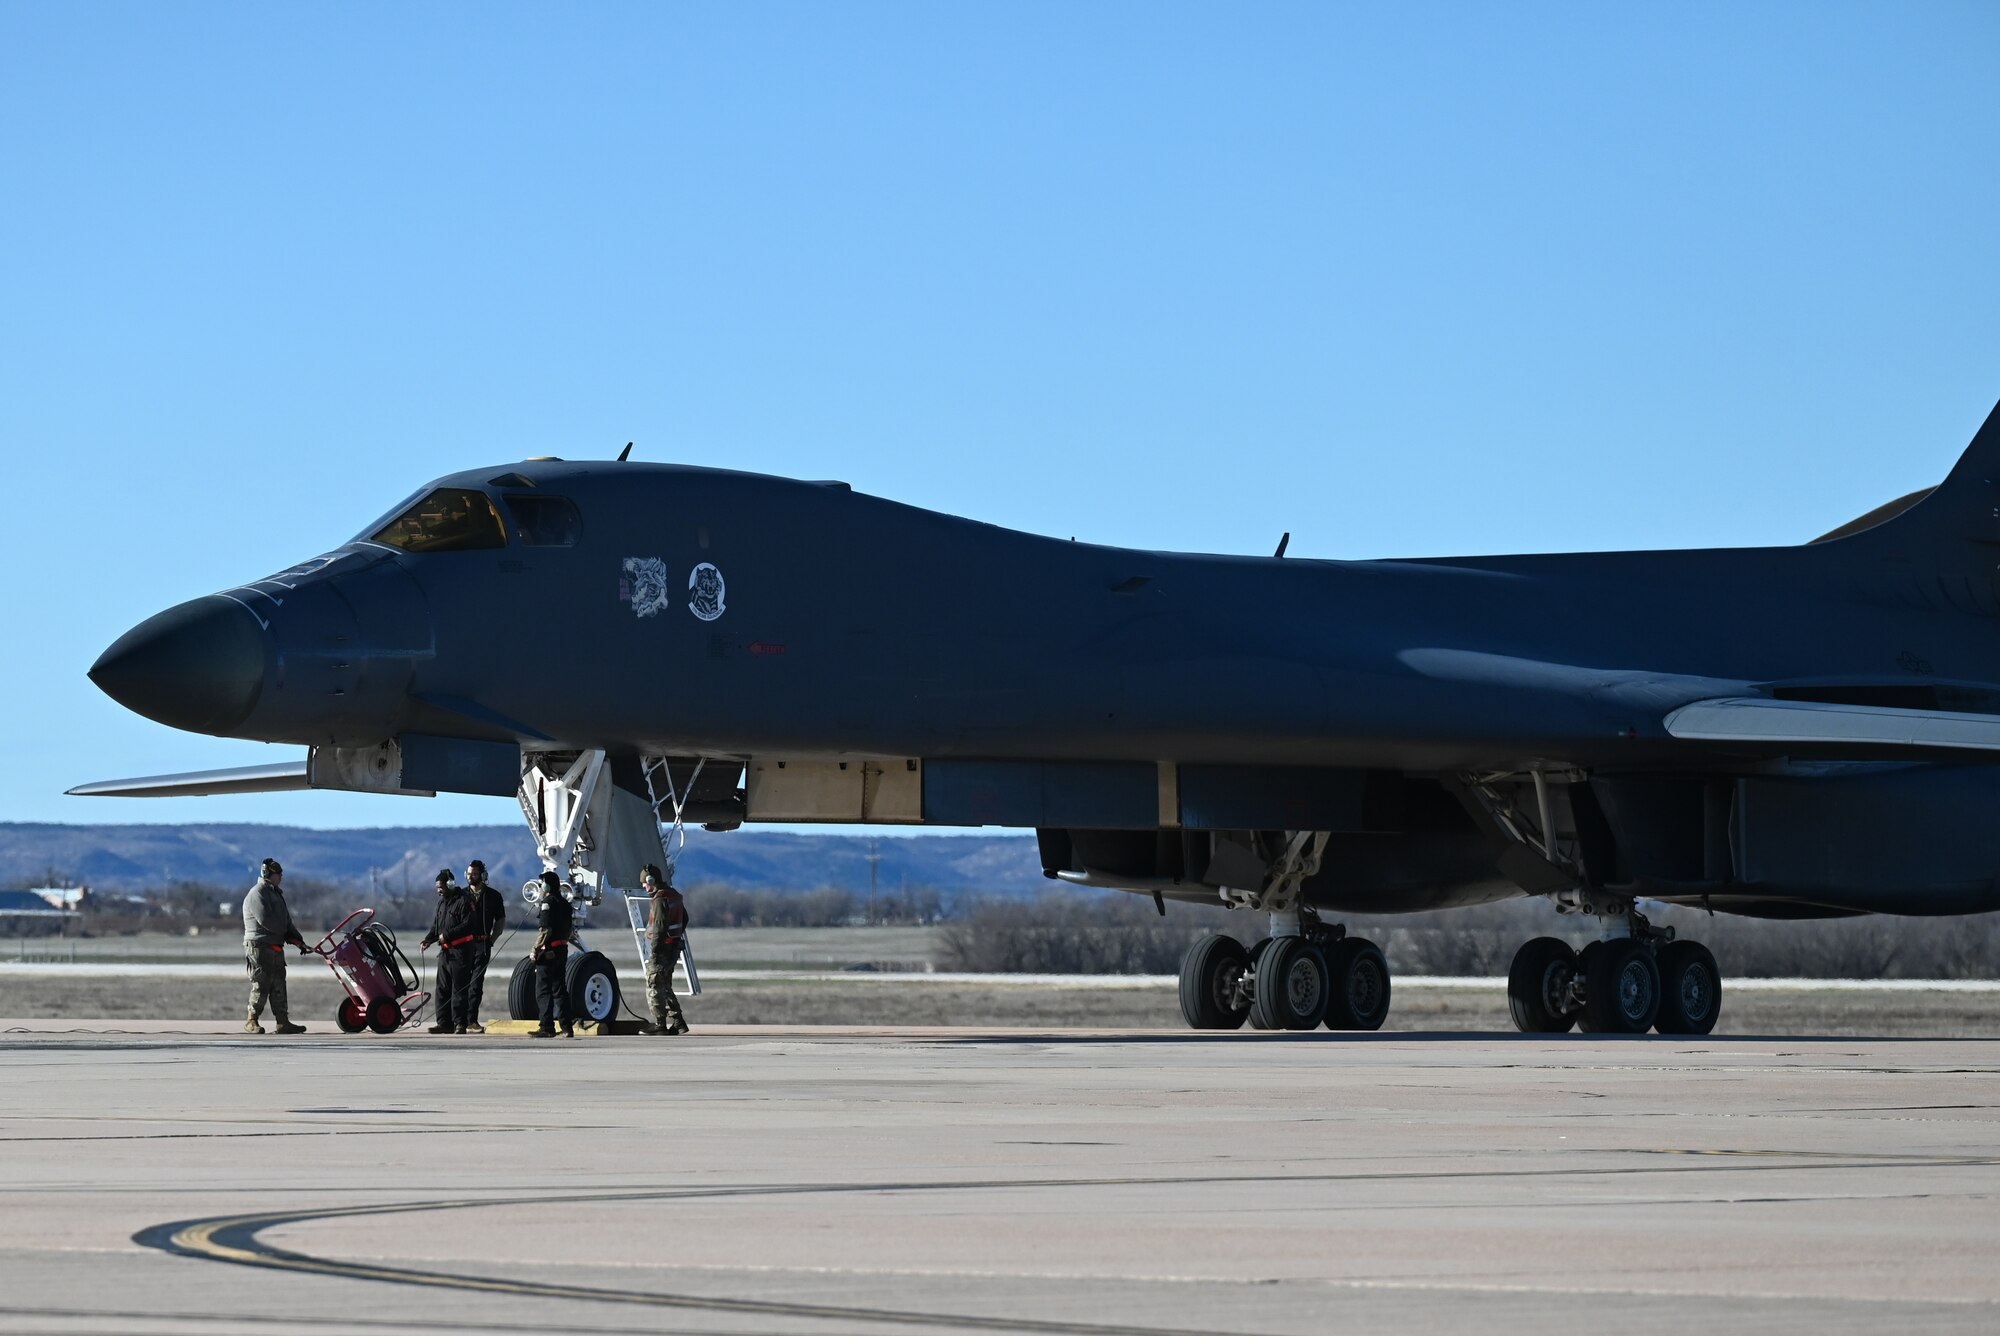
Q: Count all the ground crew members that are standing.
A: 5